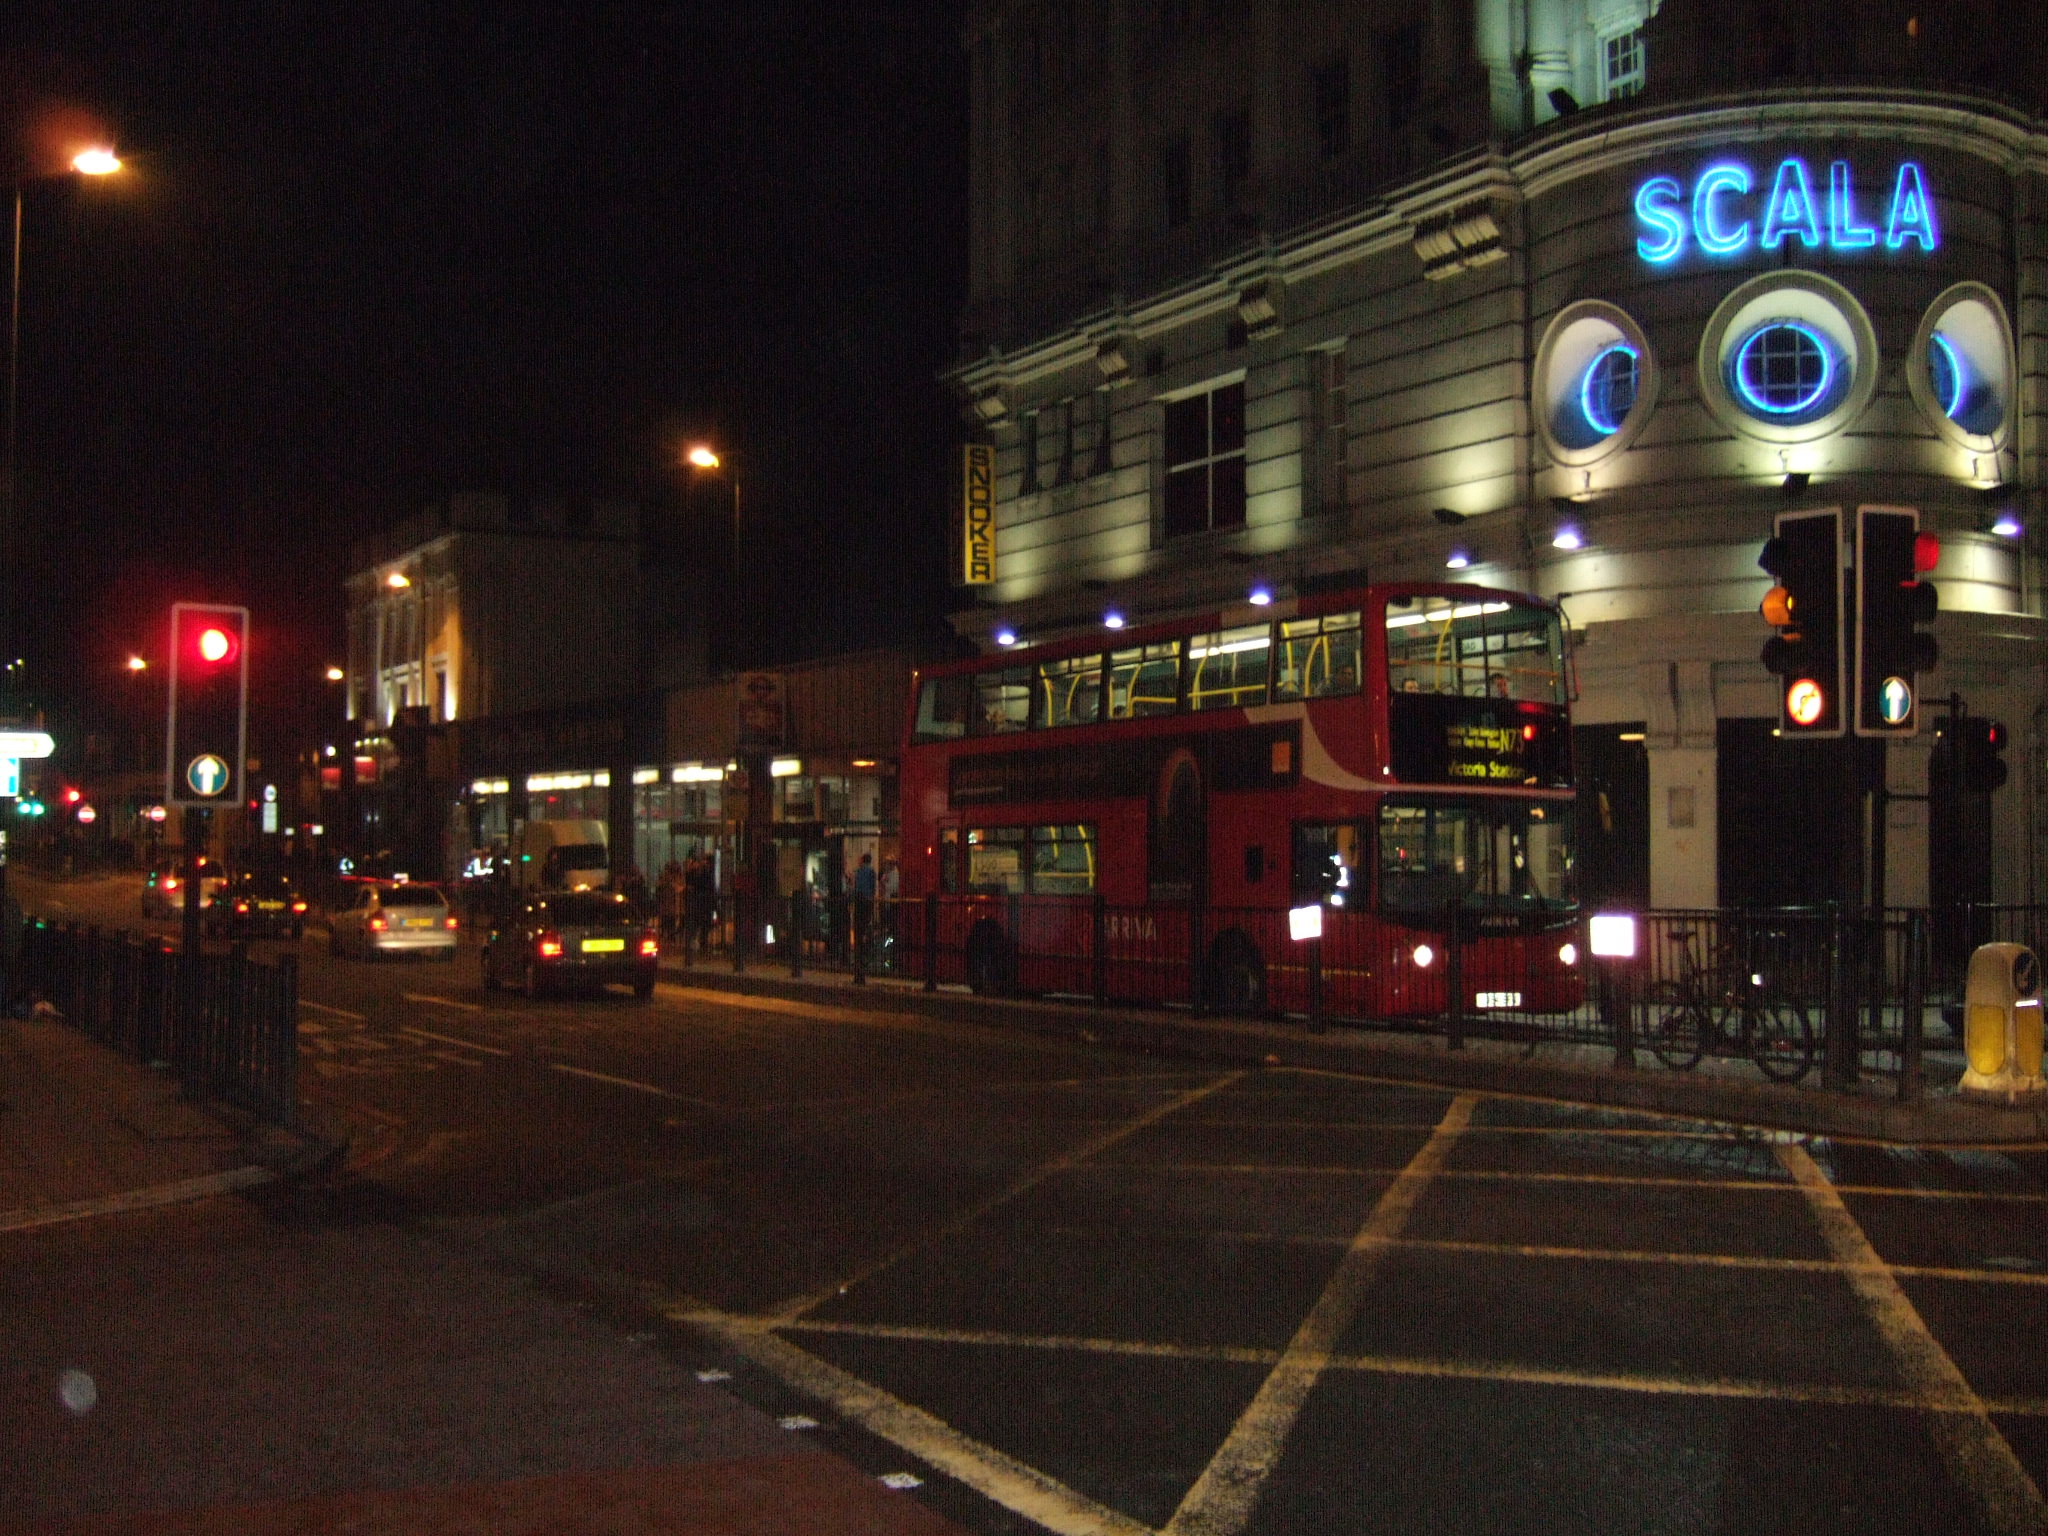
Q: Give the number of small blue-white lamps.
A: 6